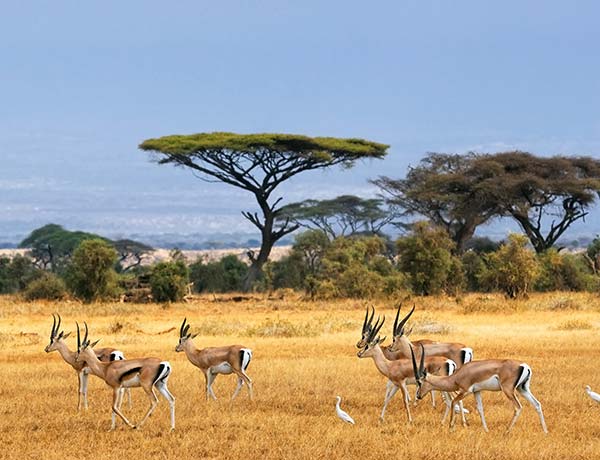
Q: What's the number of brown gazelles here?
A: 7